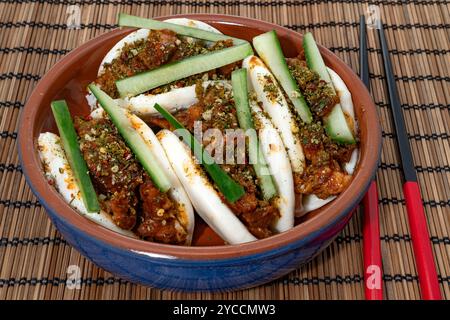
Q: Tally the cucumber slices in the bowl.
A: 8